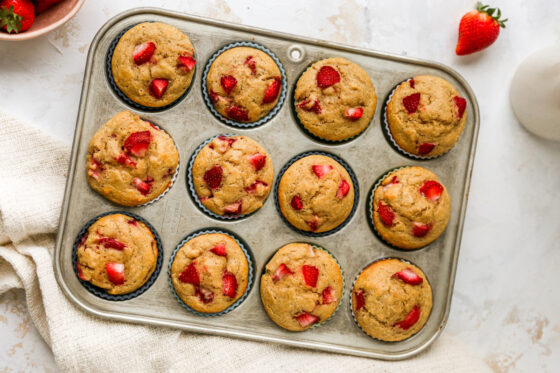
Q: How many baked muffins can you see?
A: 12